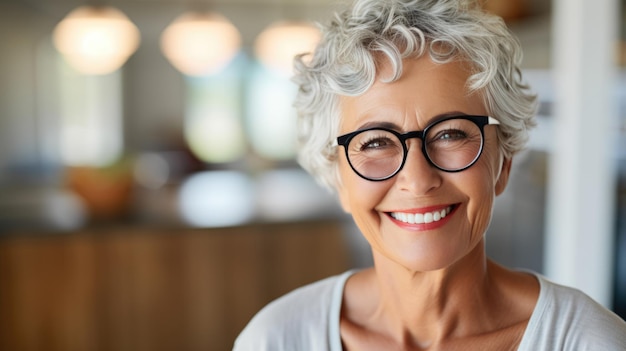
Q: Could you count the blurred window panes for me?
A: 3